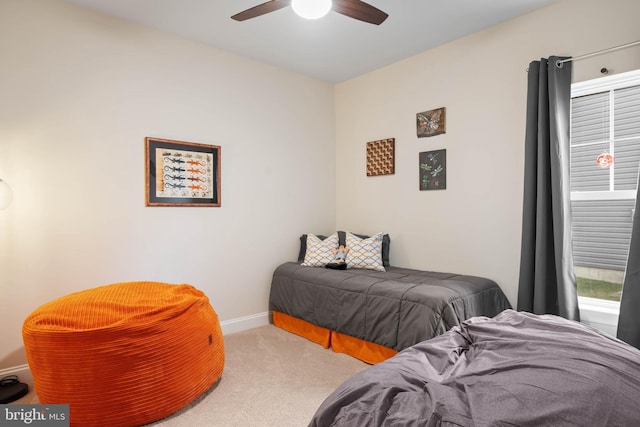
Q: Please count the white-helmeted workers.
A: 0